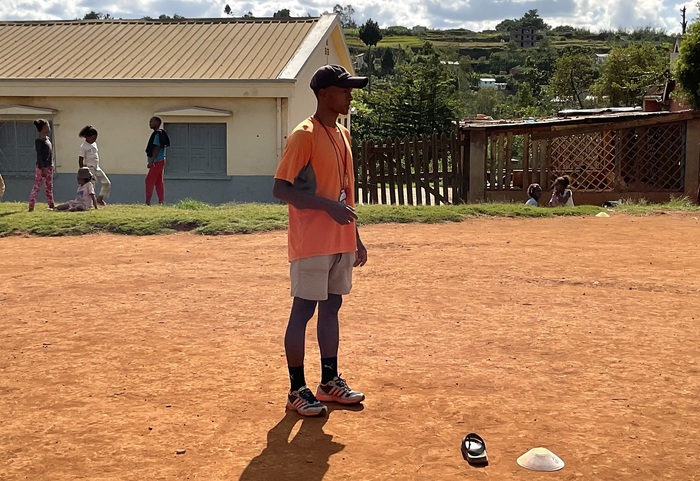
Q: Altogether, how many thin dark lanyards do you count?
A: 2